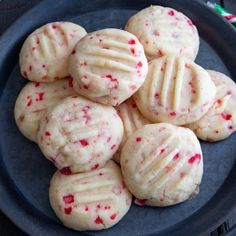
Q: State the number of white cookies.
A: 10